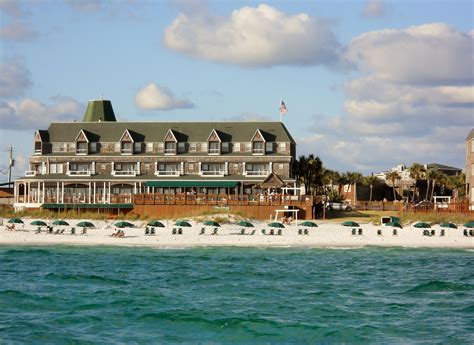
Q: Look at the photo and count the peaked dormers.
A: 6